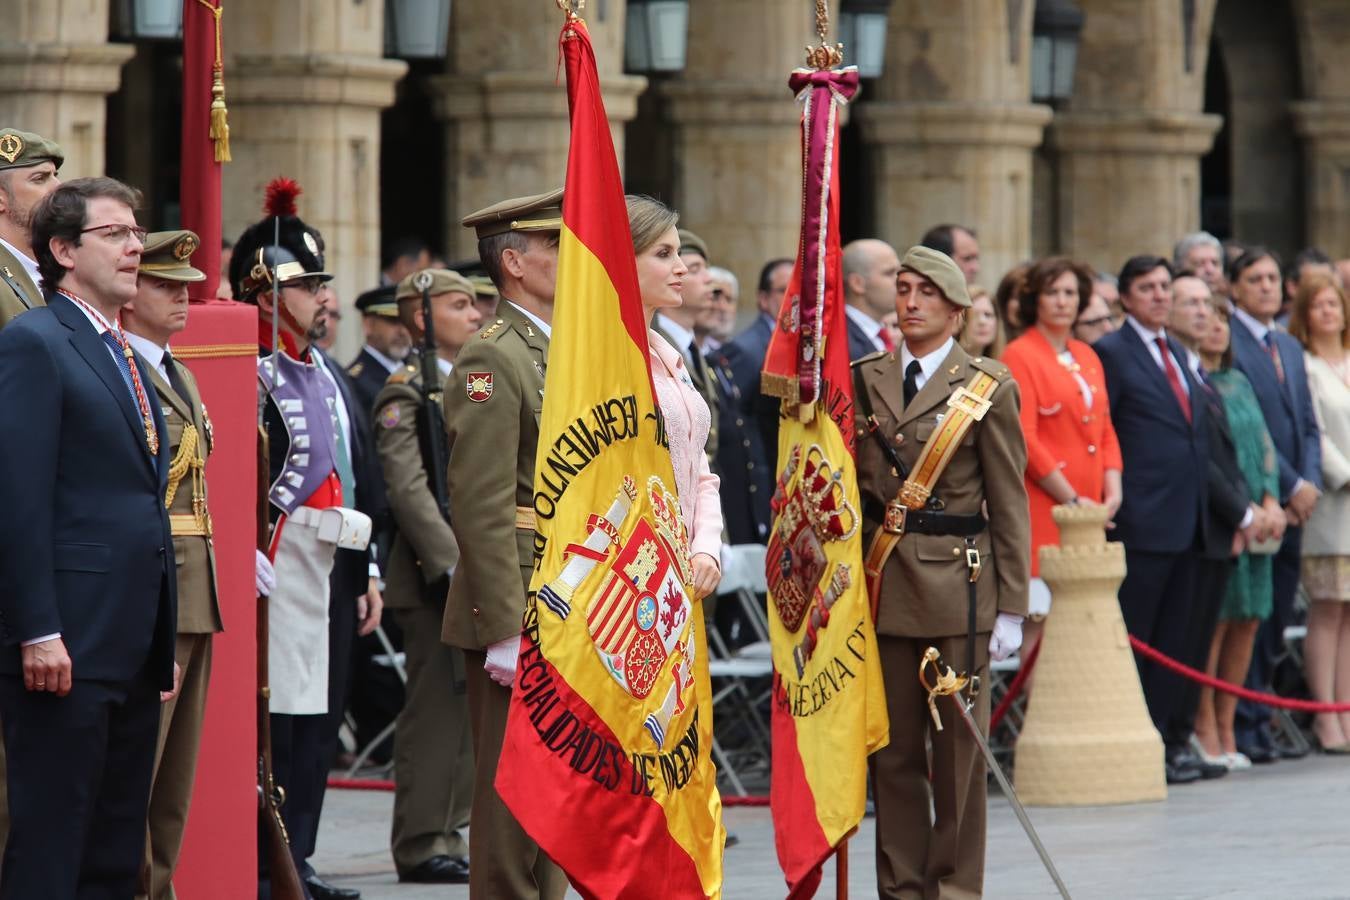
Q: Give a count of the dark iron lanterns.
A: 5